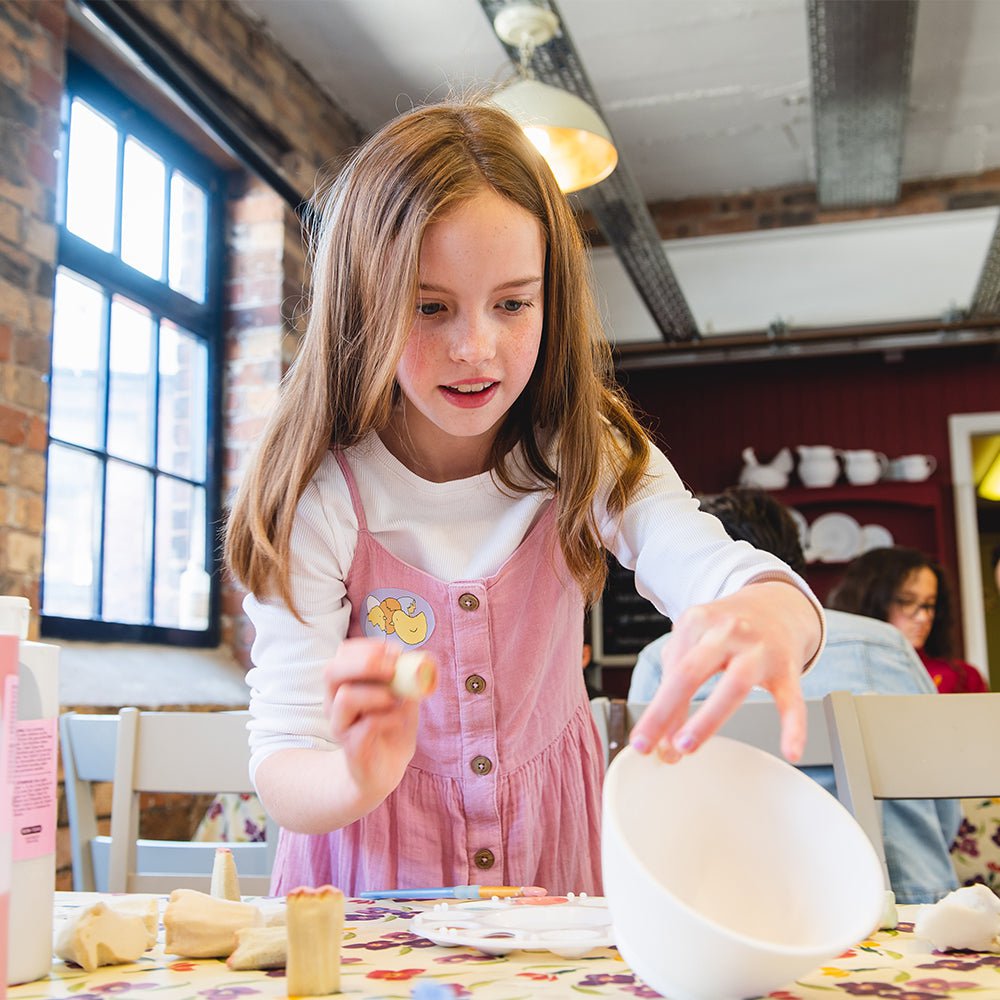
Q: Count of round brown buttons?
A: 4